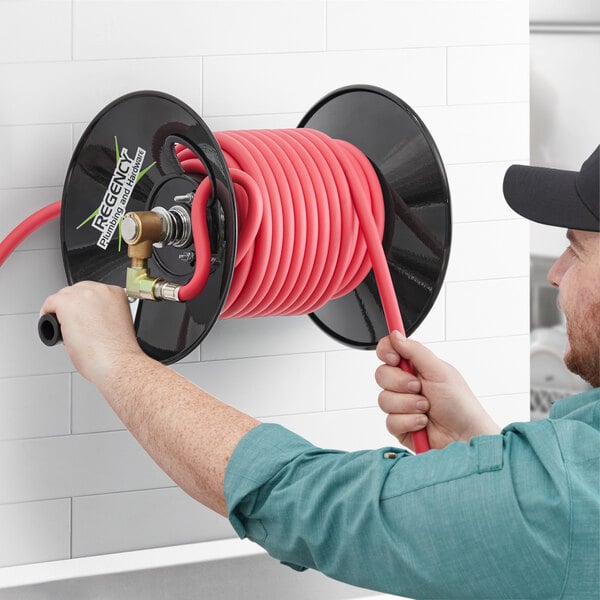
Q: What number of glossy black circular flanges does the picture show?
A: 2